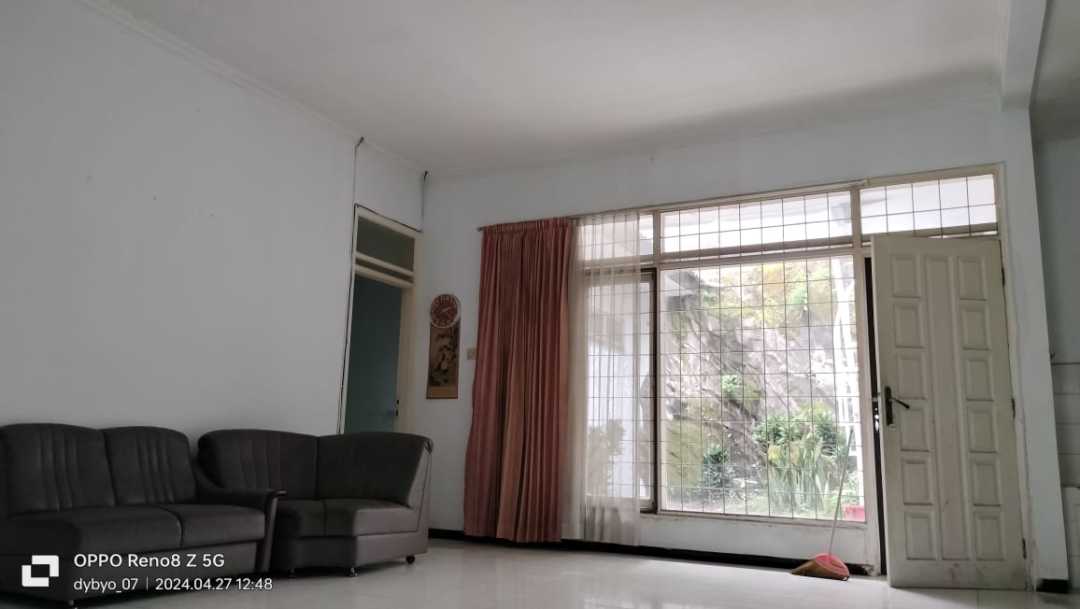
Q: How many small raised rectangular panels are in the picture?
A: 12